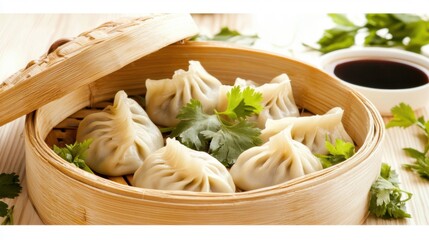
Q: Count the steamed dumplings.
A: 6